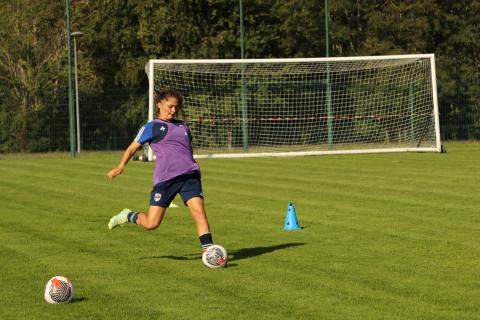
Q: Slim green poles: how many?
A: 3